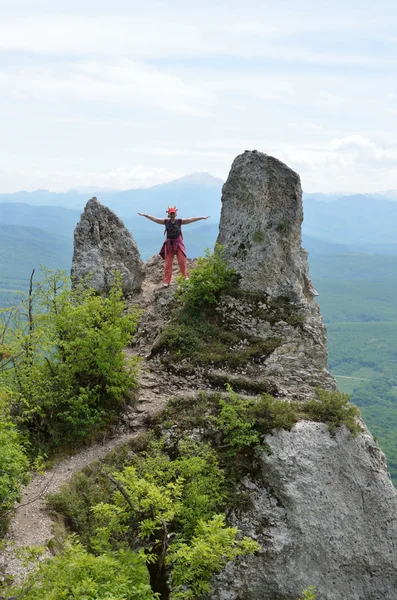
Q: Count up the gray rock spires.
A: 2